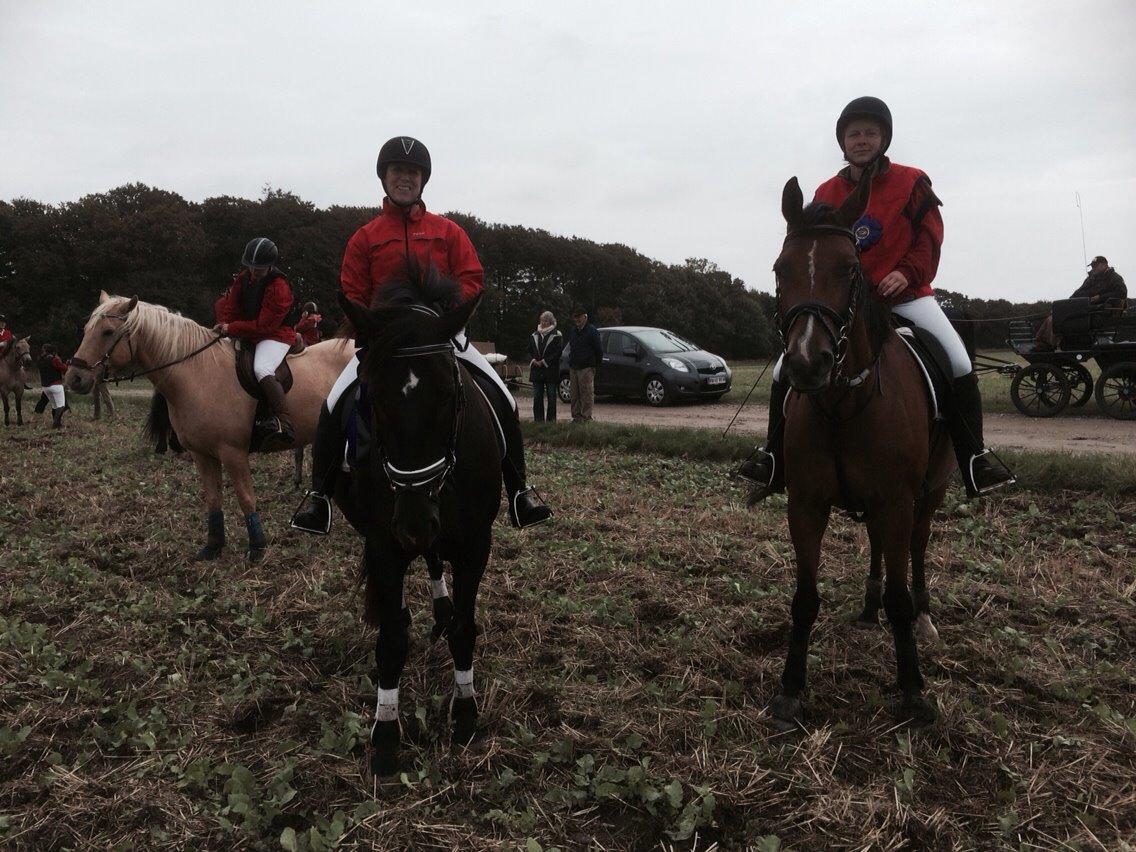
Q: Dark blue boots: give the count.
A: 2